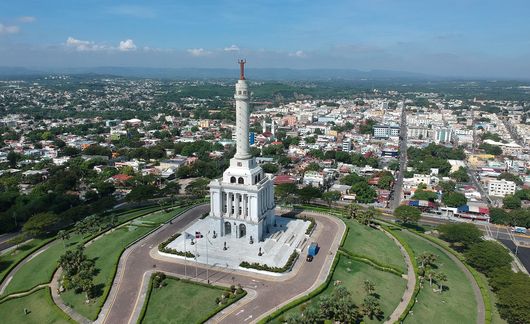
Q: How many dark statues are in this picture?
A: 5